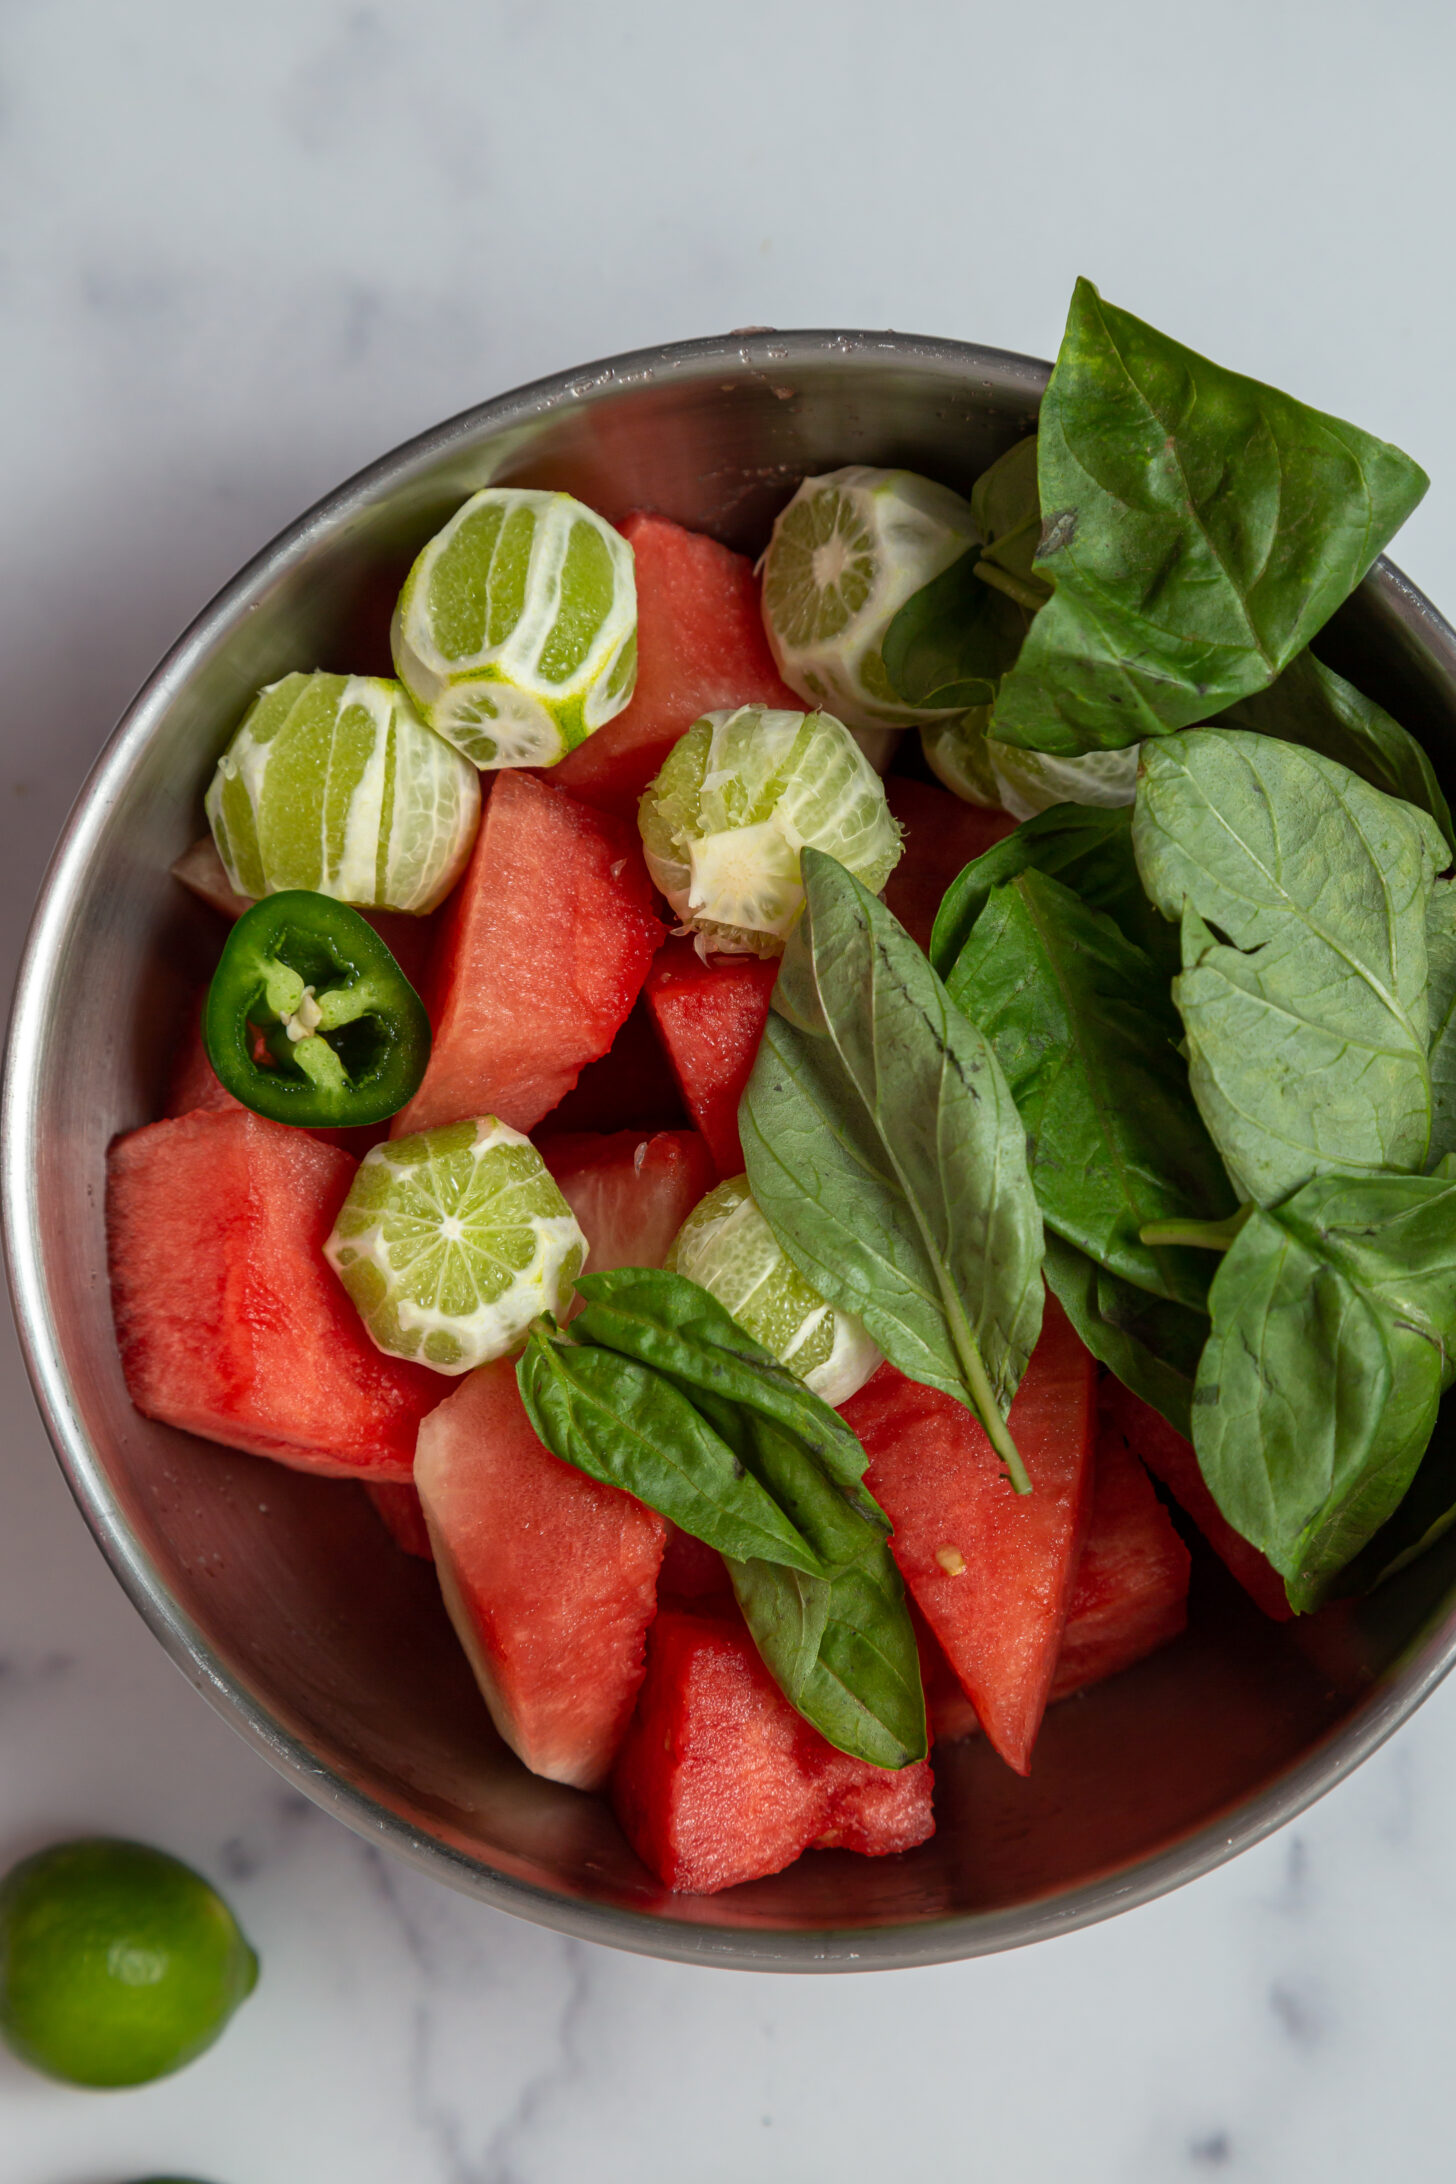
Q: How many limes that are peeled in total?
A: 7